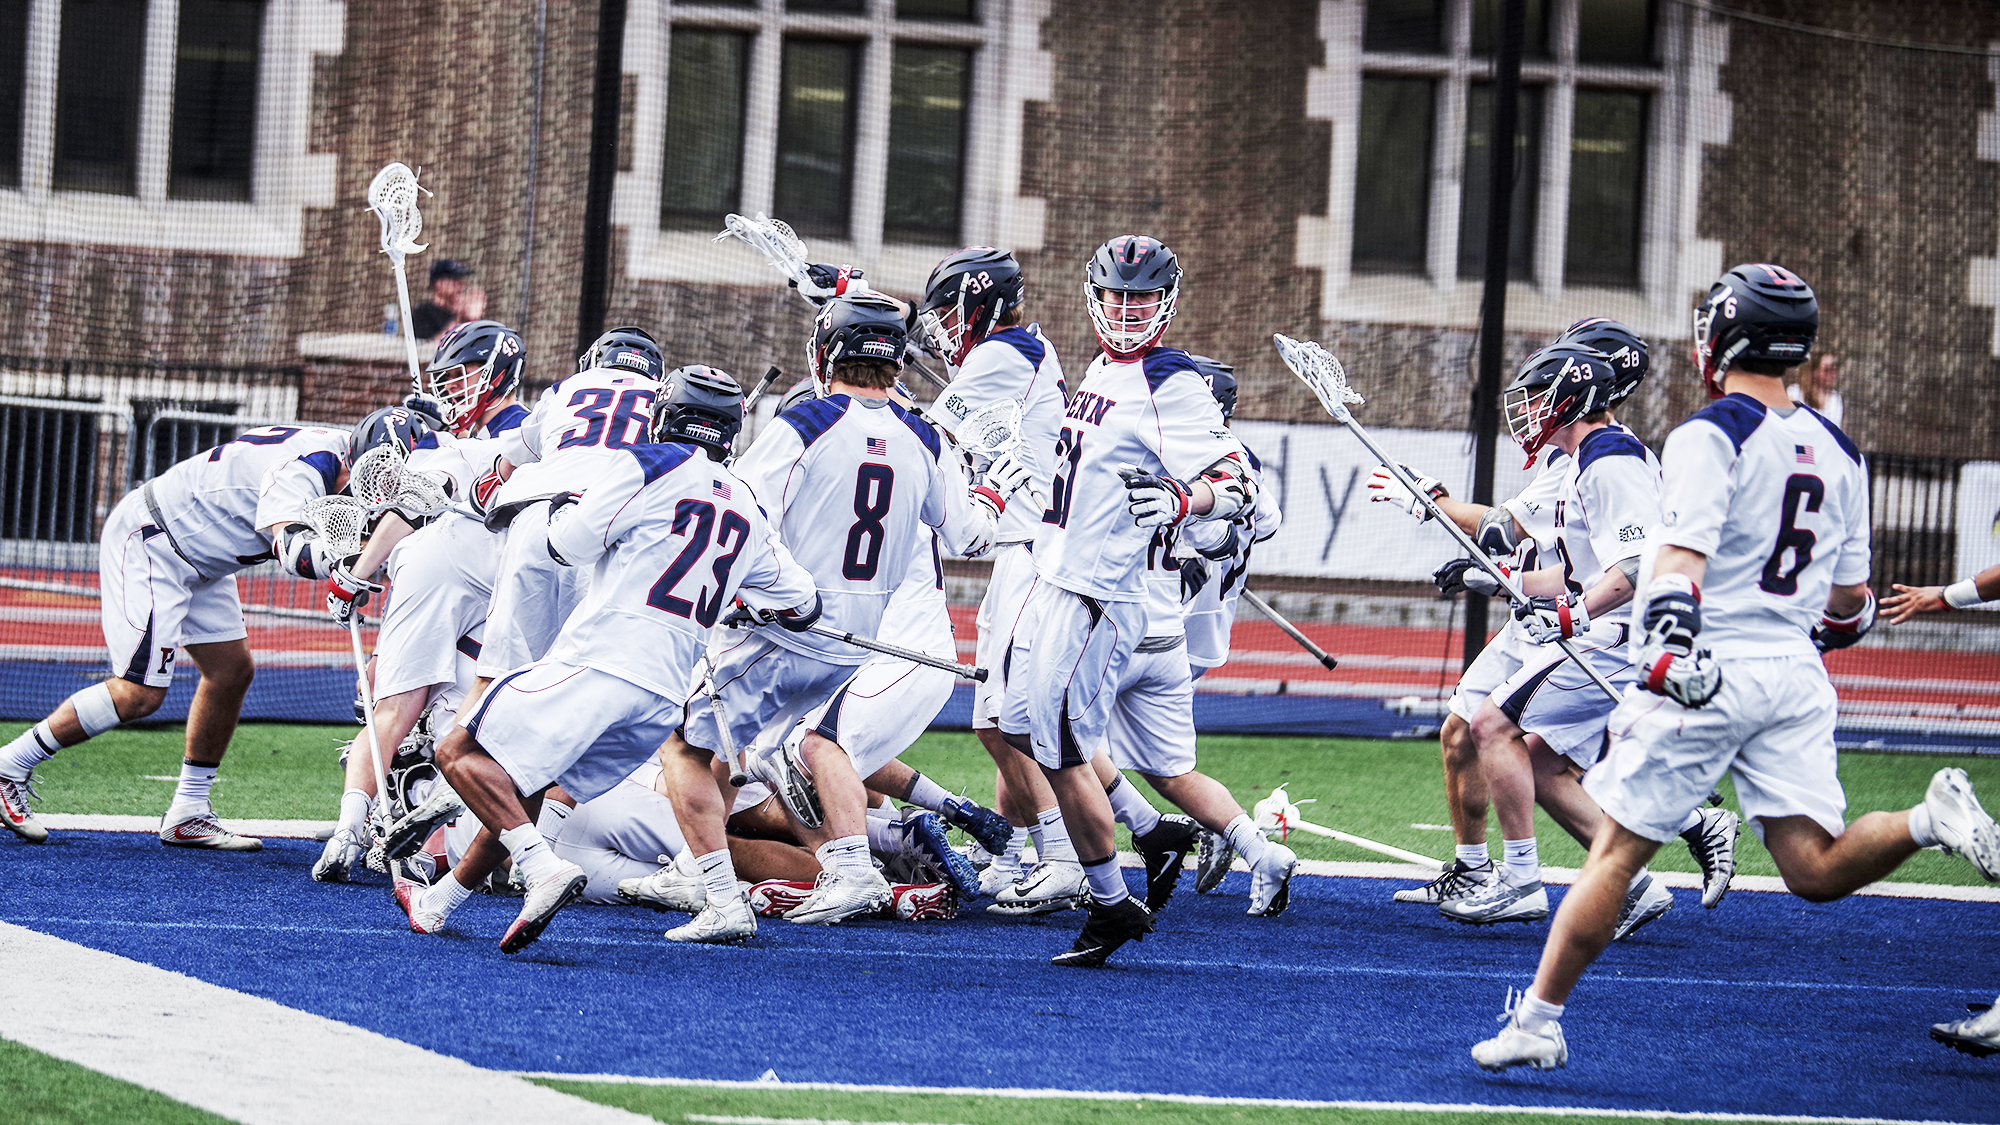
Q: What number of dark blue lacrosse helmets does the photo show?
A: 12